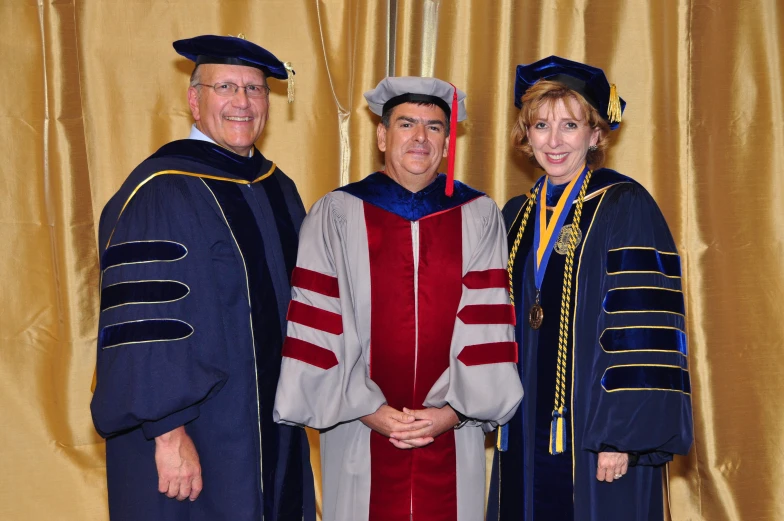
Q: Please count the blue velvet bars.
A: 7